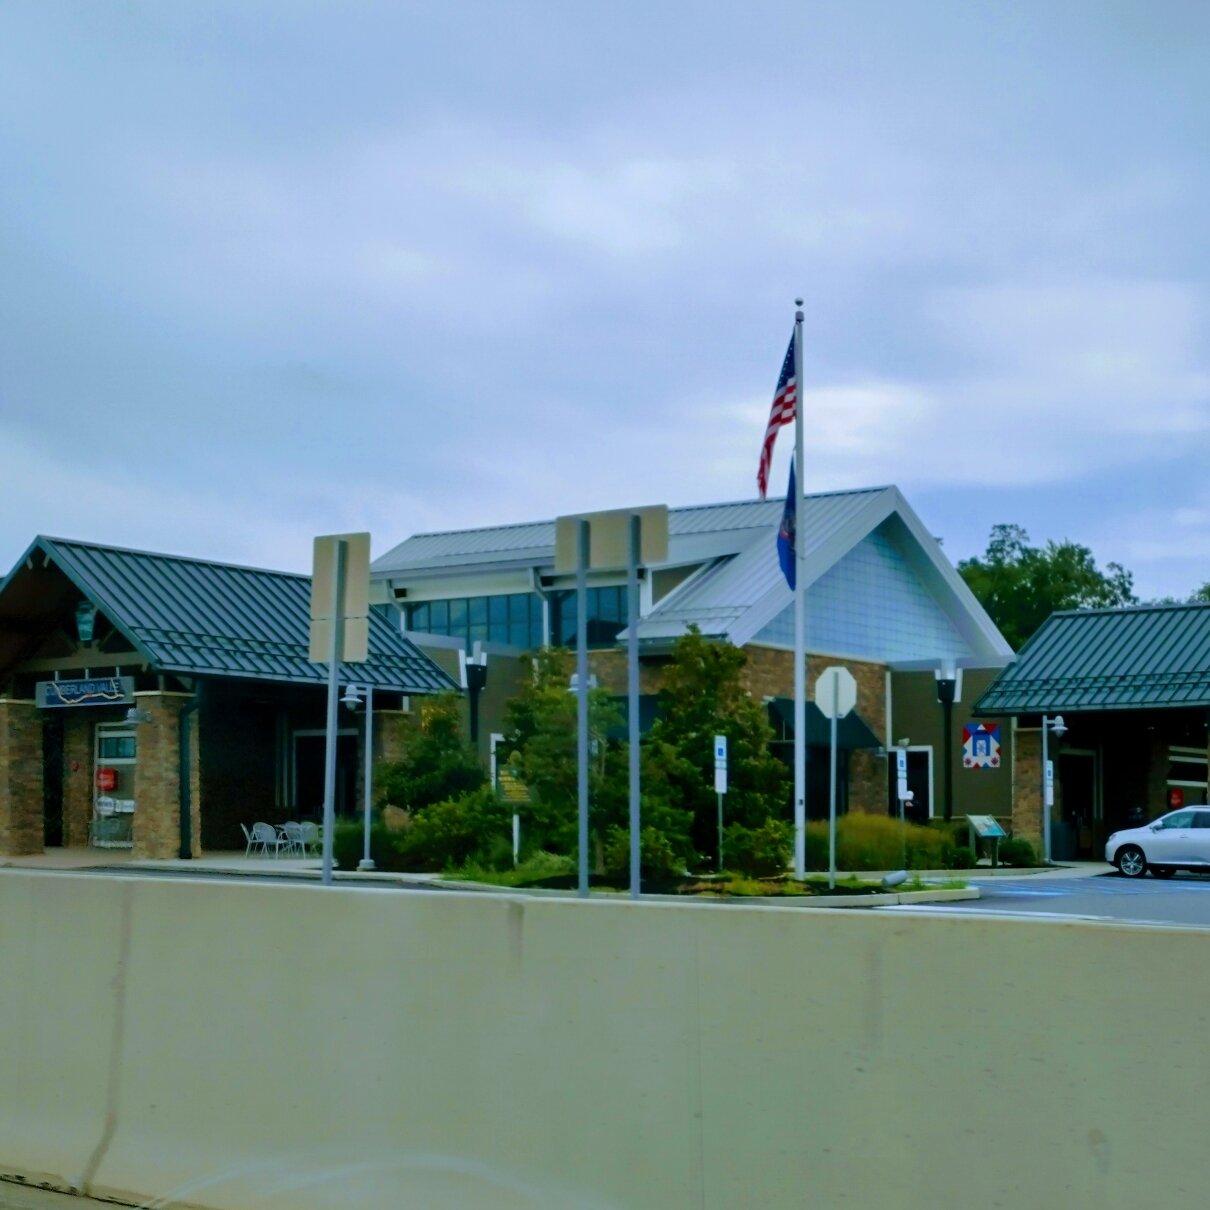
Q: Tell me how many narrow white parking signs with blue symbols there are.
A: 3